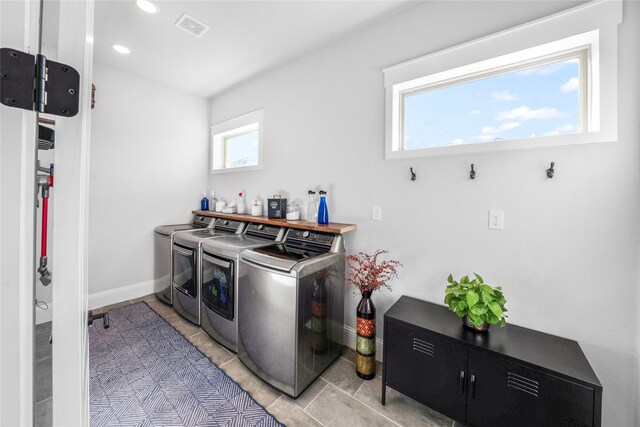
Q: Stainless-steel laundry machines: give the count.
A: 4